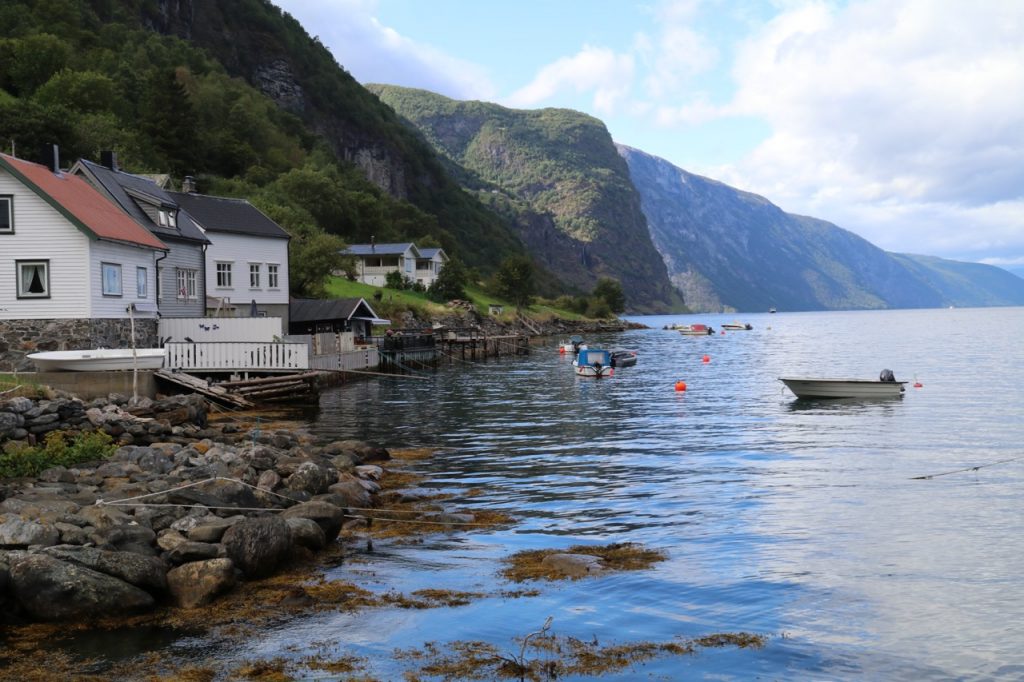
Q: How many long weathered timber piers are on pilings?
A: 1